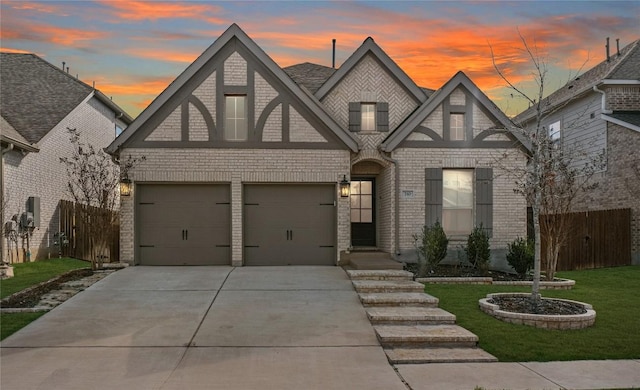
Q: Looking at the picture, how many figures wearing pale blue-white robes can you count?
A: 0